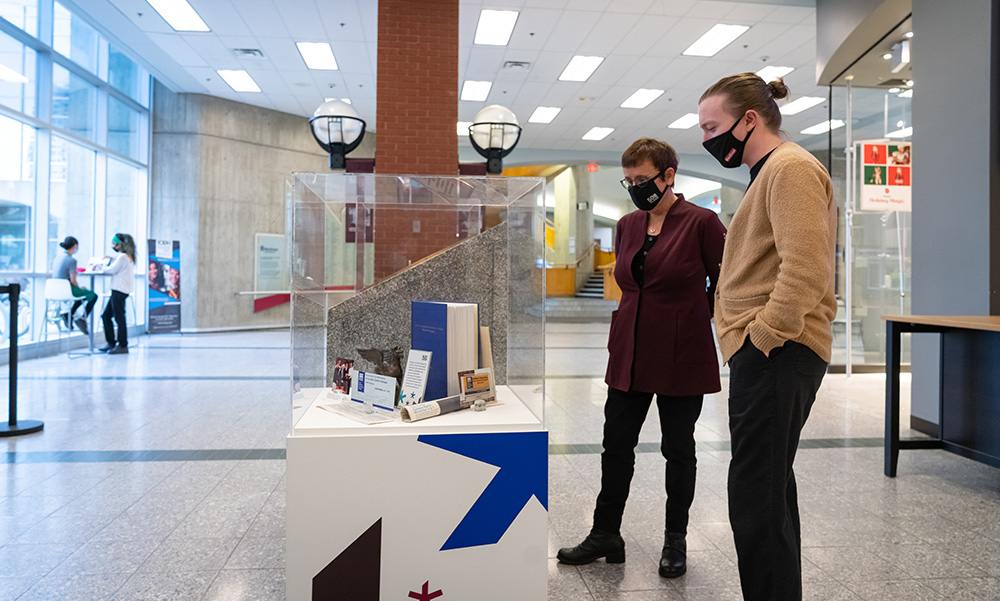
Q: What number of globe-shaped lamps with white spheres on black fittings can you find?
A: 2